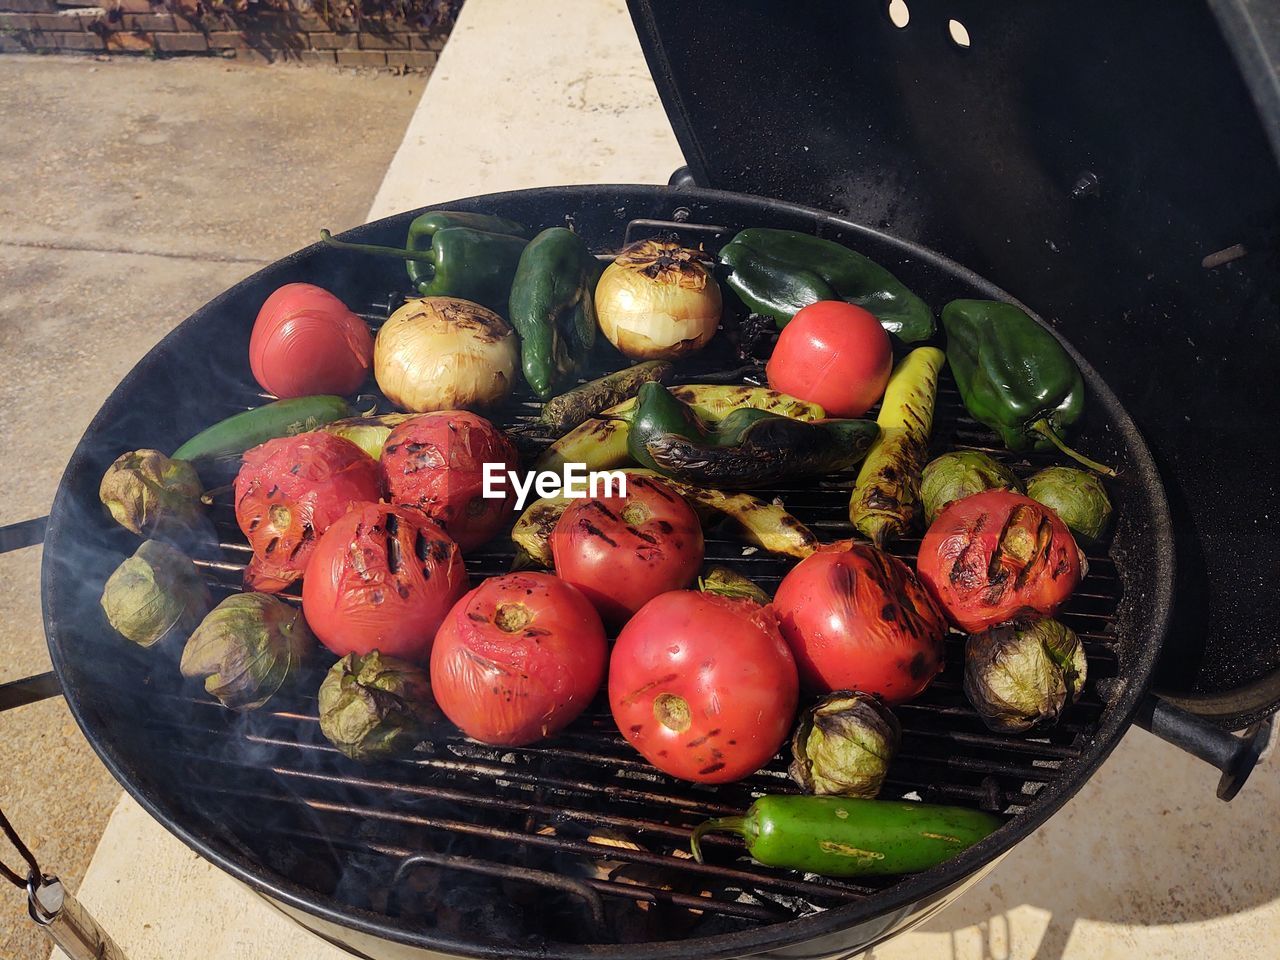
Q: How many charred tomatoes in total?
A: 8